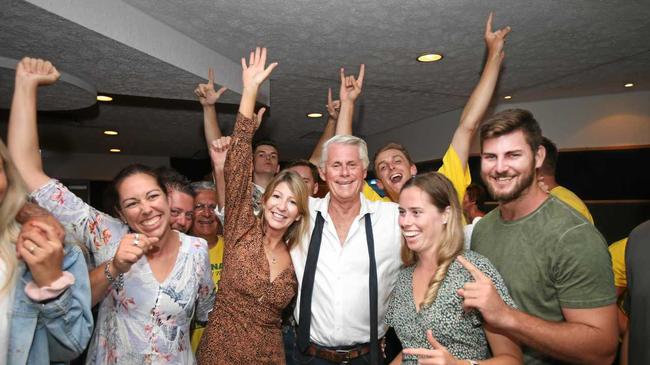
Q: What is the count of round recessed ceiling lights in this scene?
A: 7